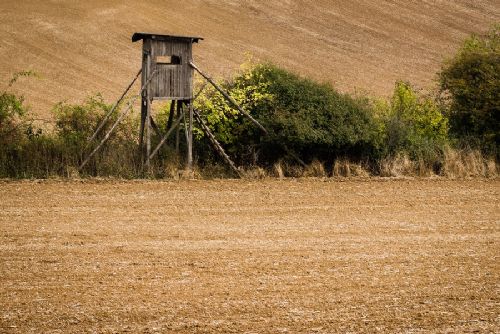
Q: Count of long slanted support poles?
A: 4